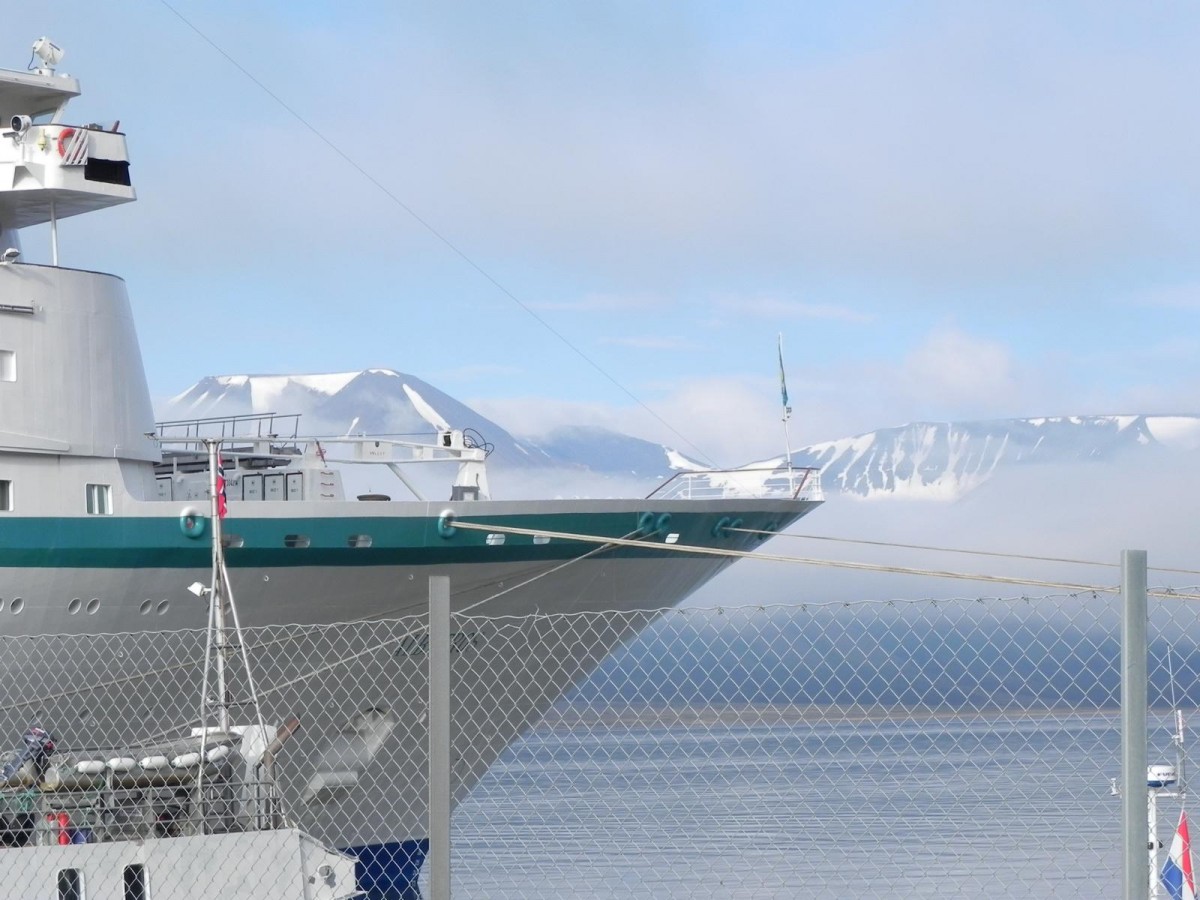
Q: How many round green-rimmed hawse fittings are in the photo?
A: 7